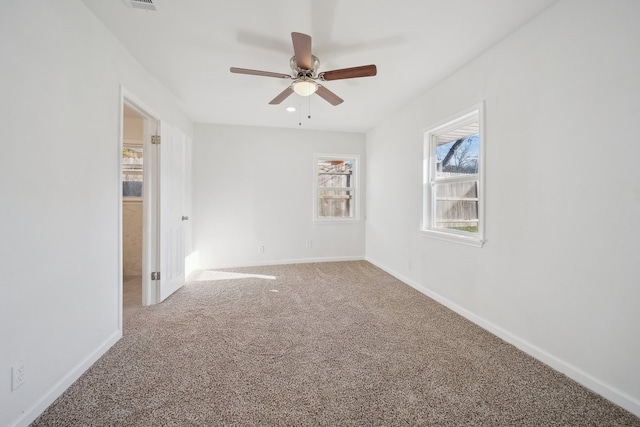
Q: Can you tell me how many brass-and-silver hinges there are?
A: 2